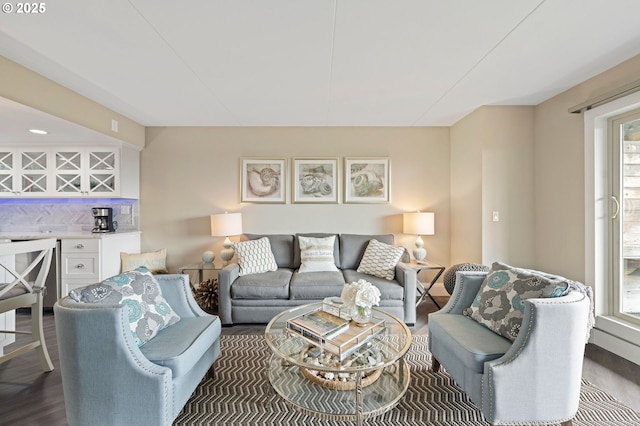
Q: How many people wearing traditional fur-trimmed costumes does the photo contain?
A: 0